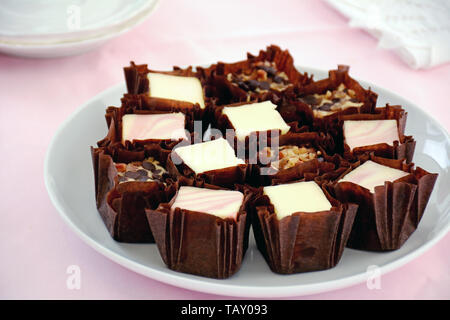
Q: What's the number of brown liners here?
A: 12